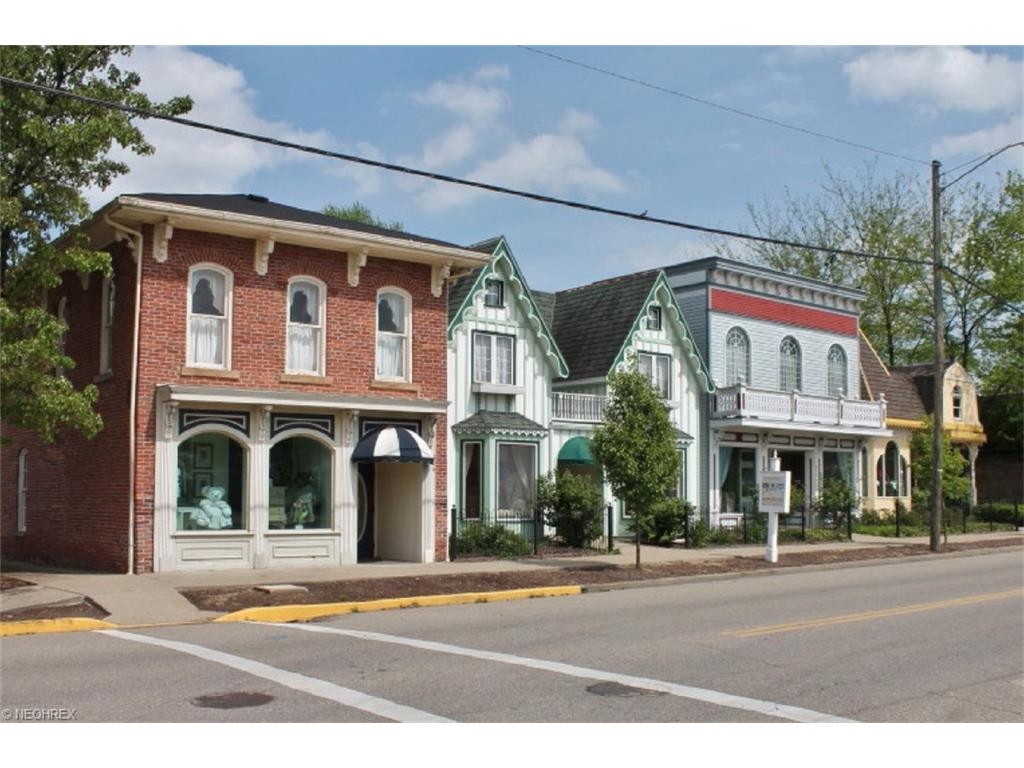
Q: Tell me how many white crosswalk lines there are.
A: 2